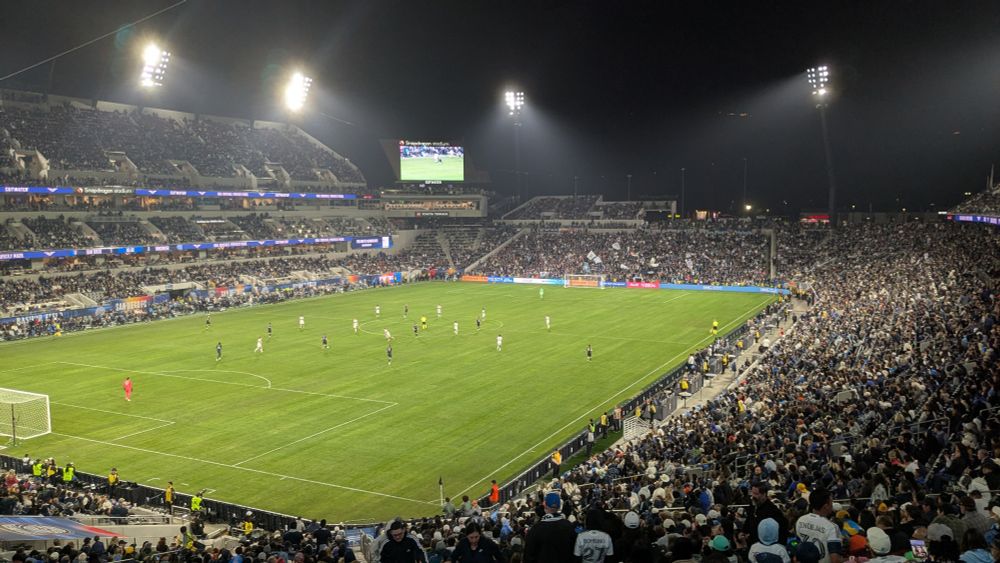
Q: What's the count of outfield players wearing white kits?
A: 10